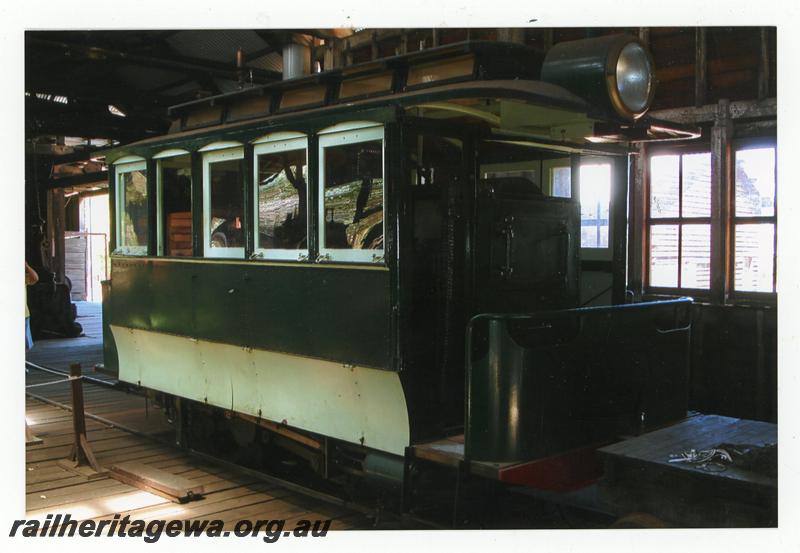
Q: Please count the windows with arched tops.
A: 5